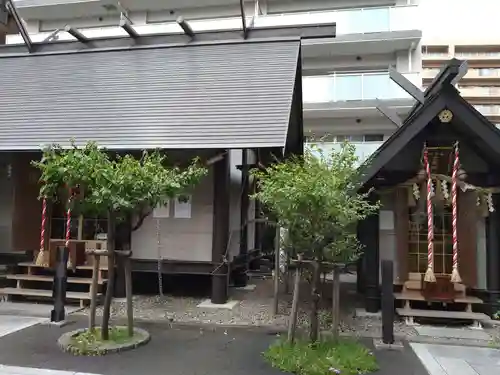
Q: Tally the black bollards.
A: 2